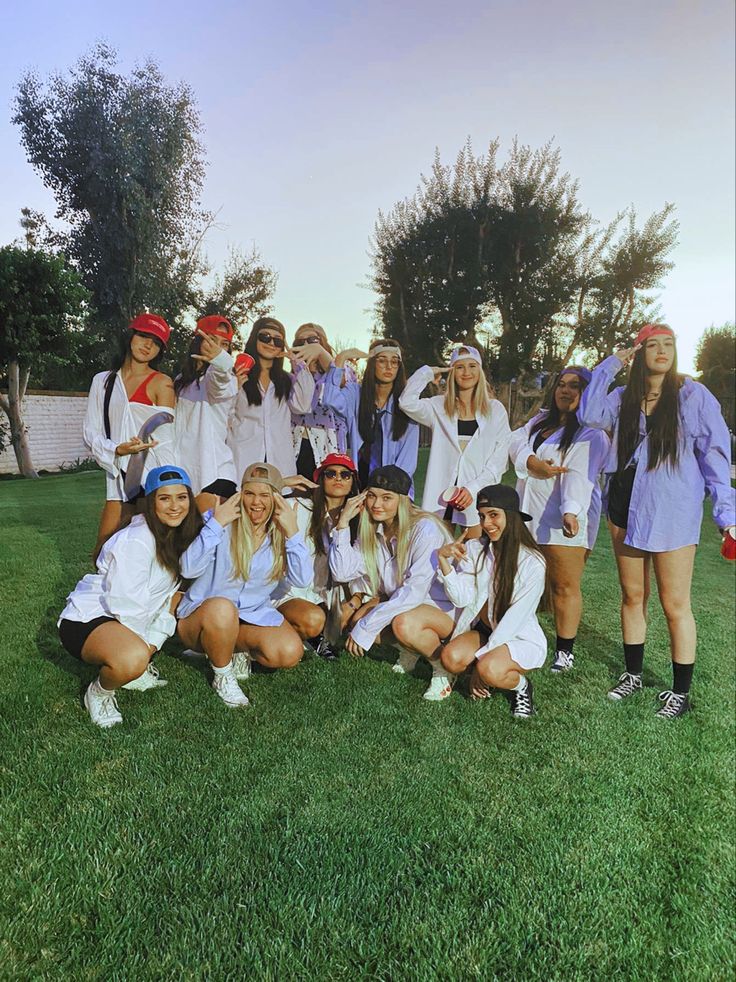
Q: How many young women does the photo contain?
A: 13